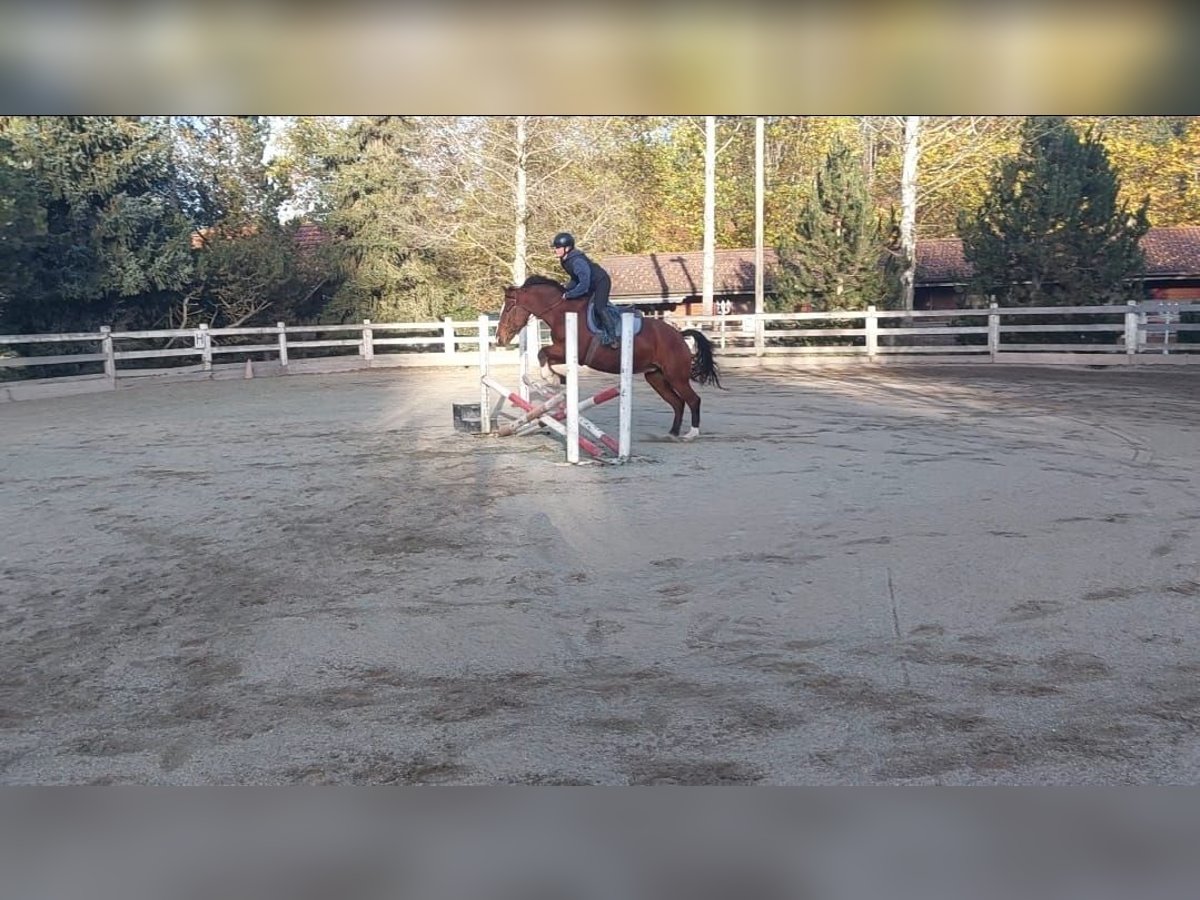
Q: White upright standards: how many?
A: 4